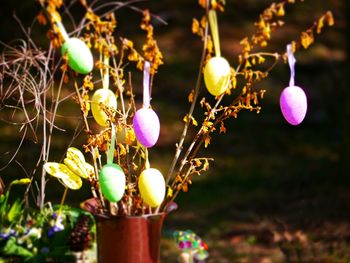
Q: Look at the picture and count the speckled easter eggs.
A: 0